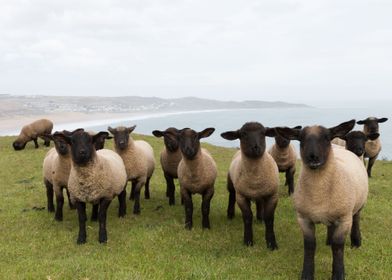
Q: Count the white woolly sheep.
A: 12